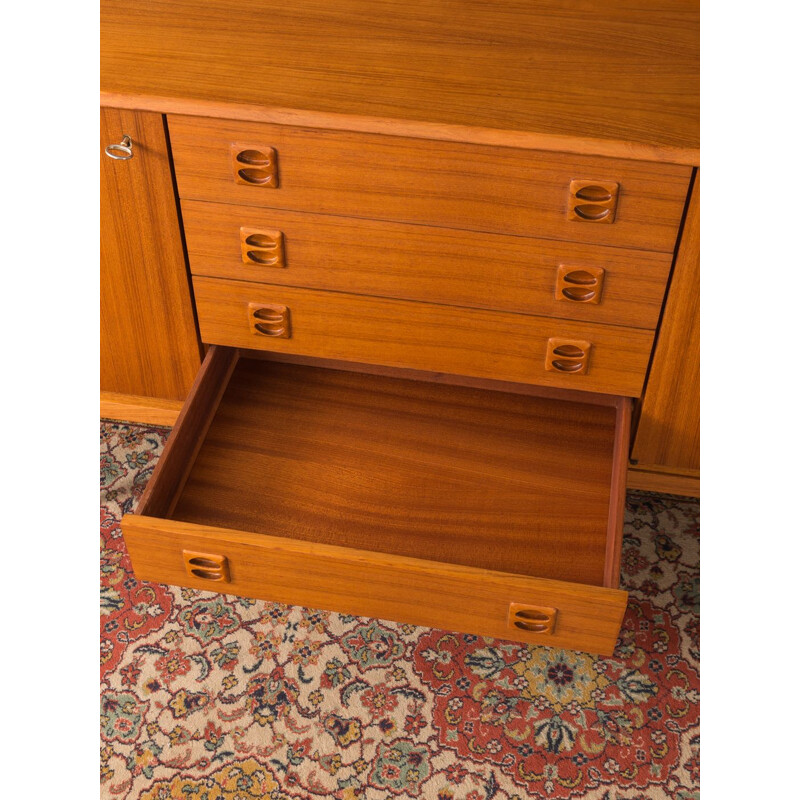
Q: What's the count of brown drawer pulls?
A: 8